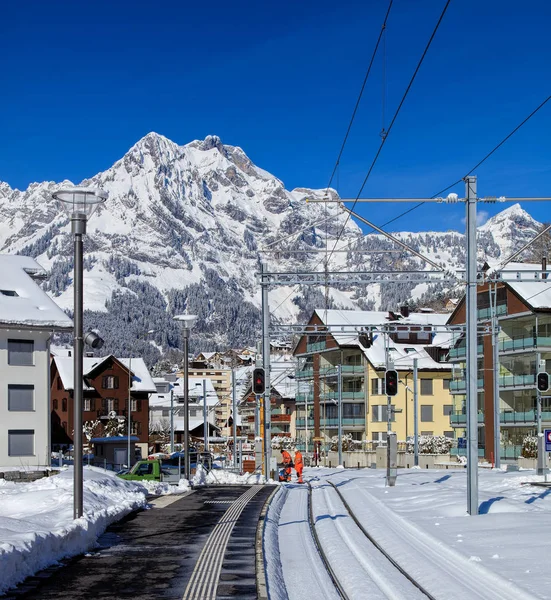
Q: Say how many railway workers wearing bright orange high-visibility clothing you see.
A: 2